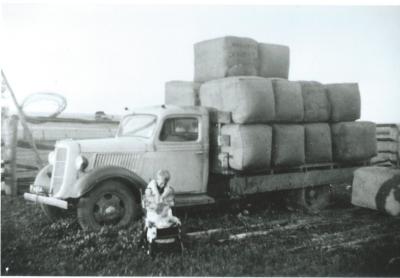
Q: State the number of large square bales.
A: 12